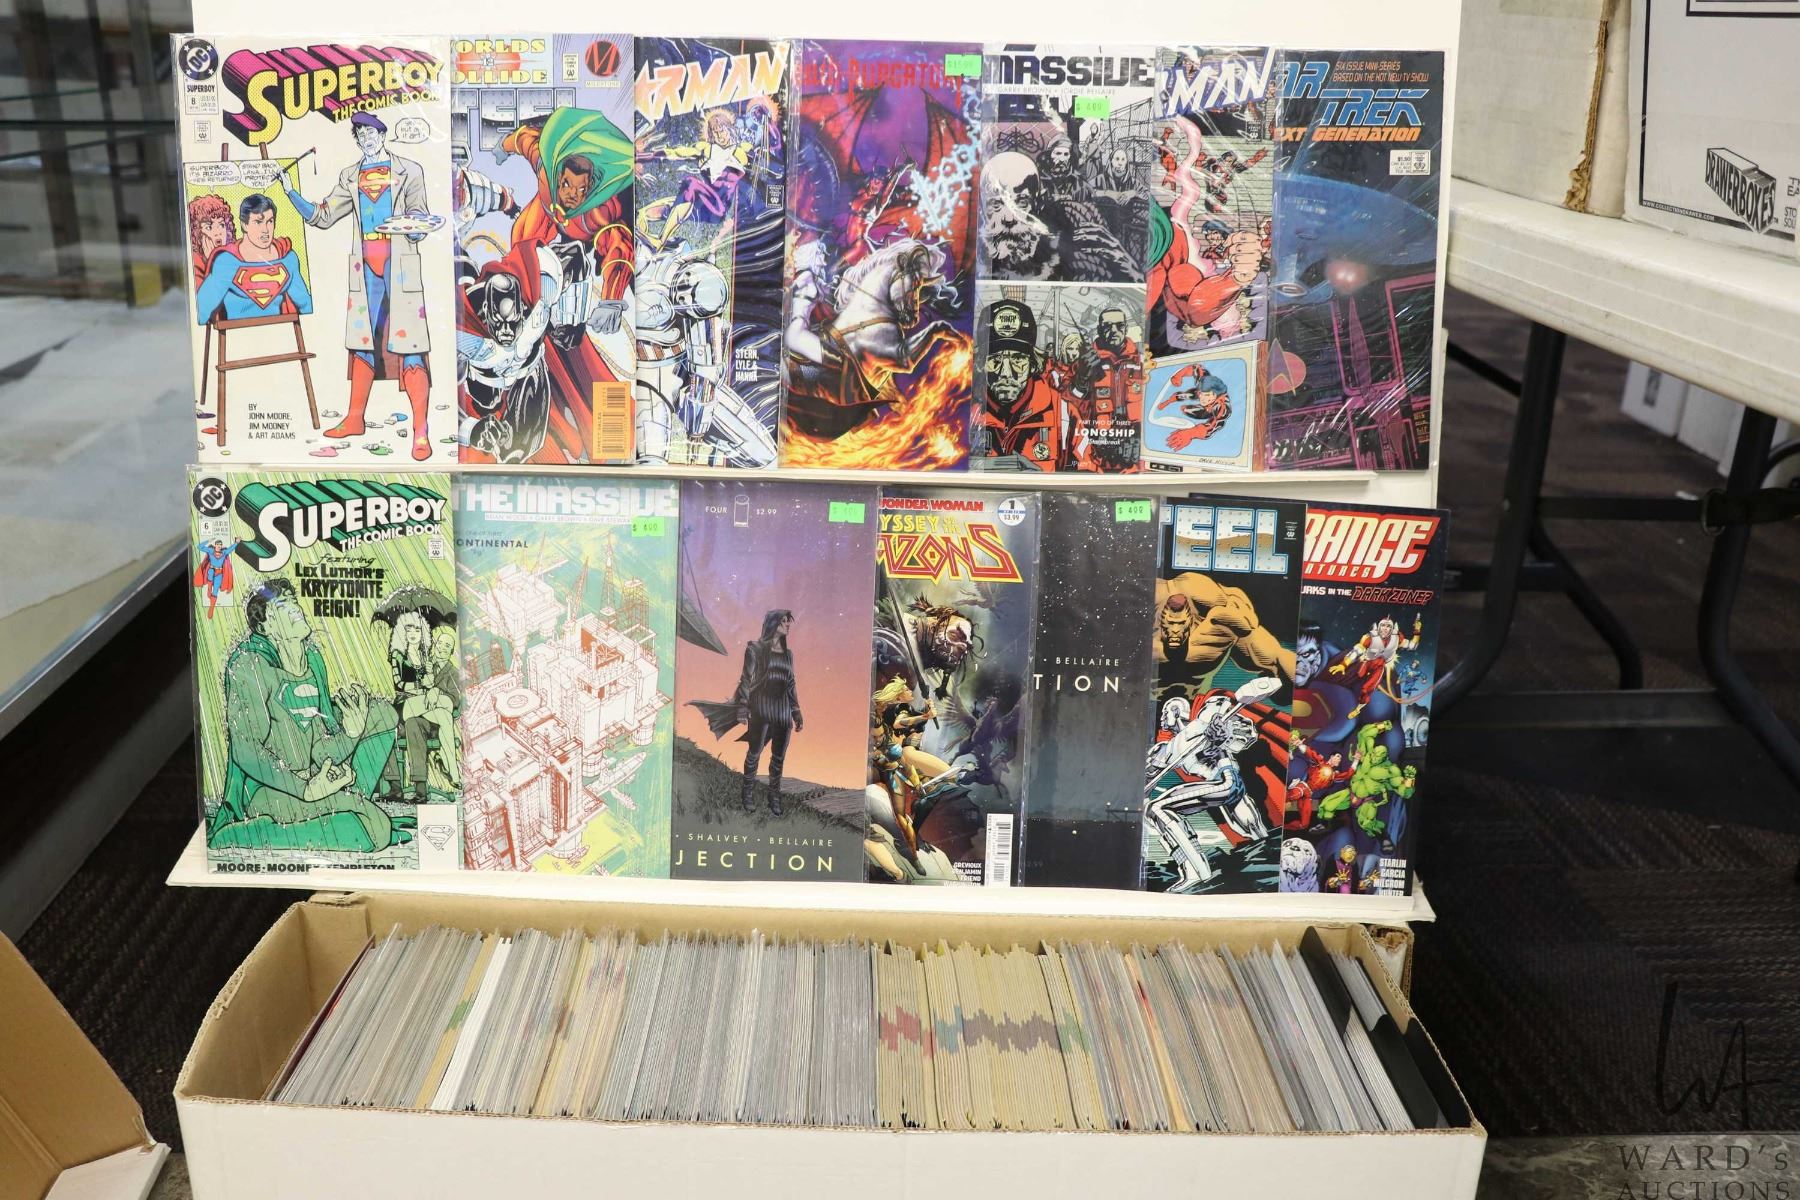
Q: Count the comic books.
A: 14